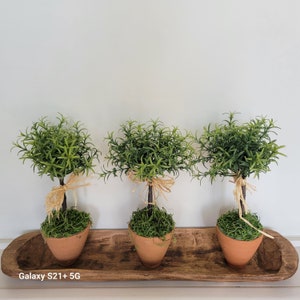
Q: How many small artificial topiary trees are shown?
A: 3